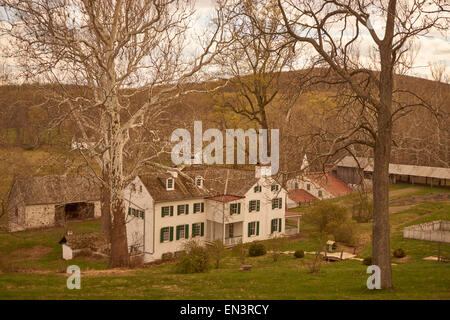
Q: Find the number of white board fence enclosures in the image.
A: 1